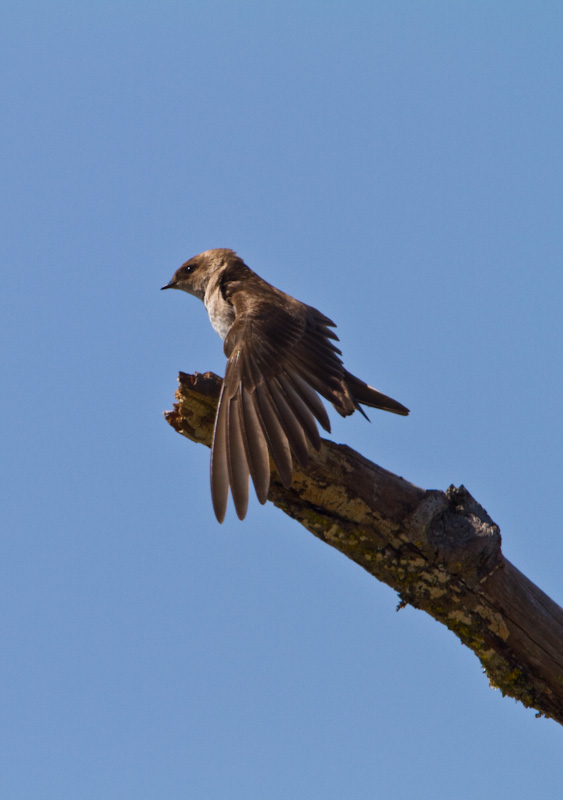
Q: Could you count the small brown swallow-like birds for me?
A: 1